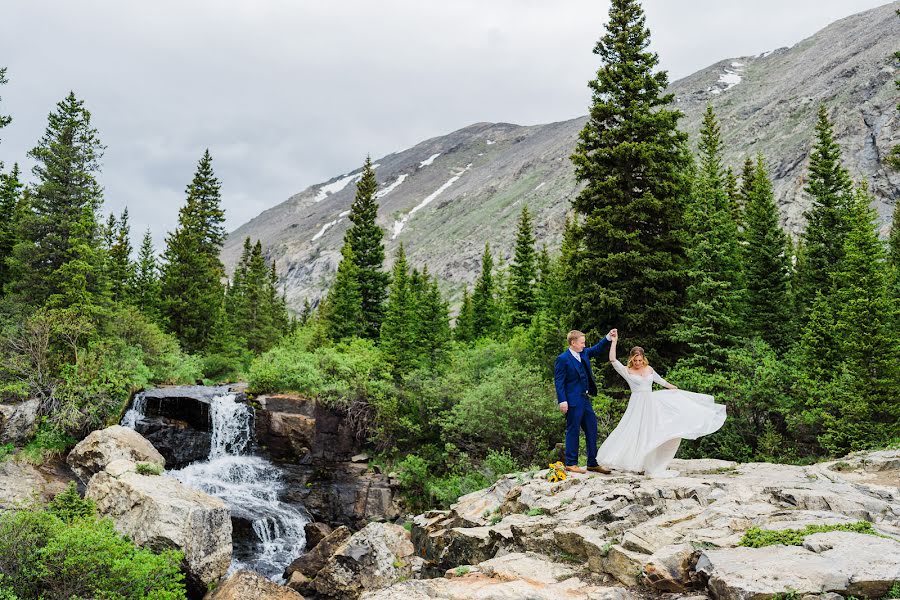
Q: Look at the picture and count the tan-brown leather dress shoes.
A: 2